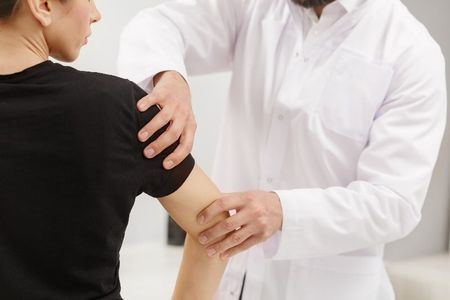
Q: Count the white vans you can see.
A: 0